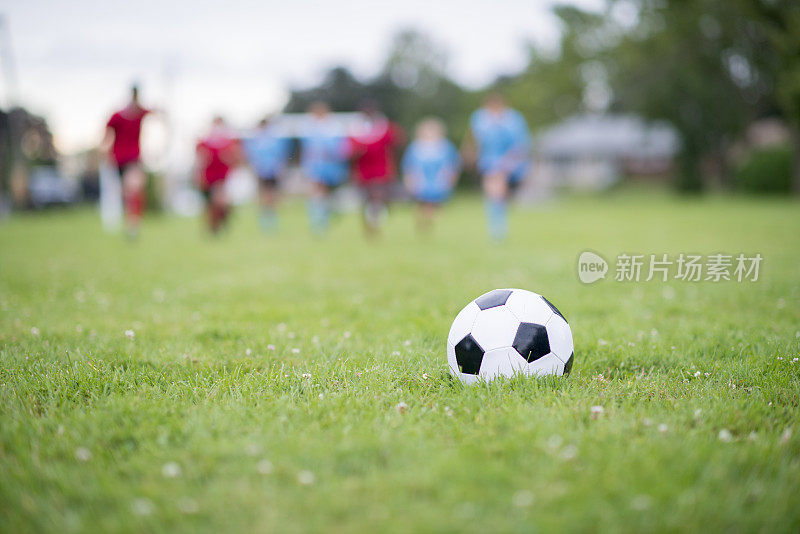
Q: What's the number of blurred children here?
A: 7